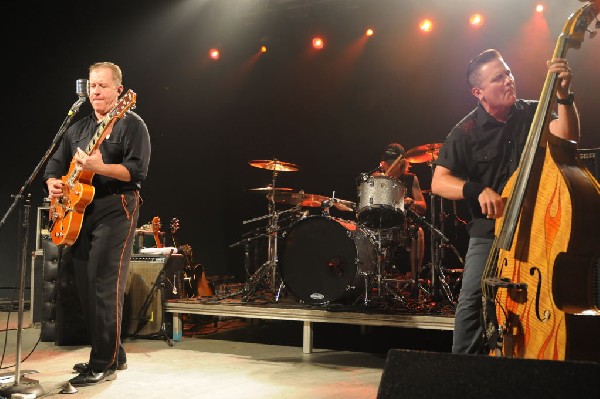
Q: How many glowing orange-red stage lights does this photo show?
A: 7